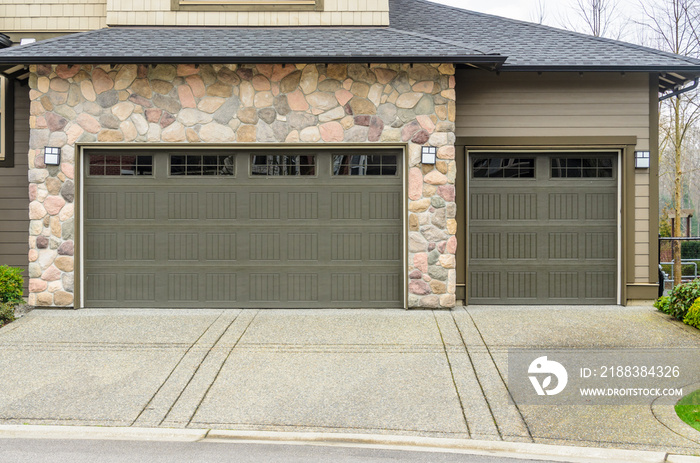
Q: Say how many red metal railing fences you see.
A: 0